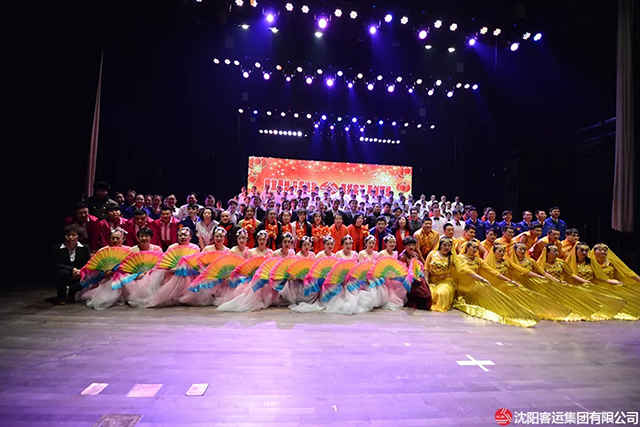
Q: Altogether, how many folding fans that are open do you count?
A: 15